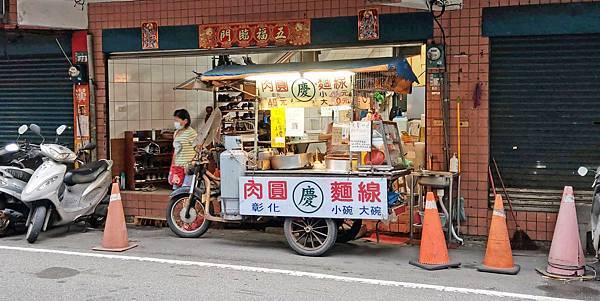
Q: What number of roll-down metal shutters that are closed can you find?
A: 2